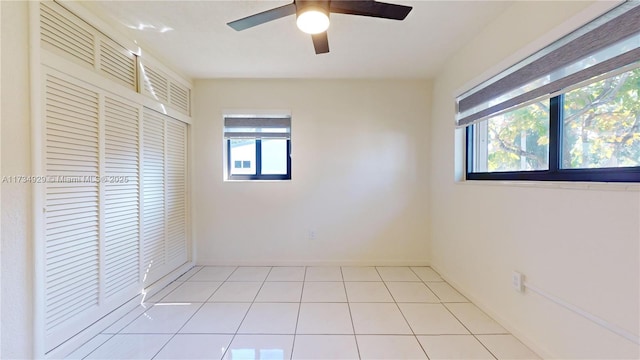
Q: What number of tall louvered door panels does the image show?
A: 4